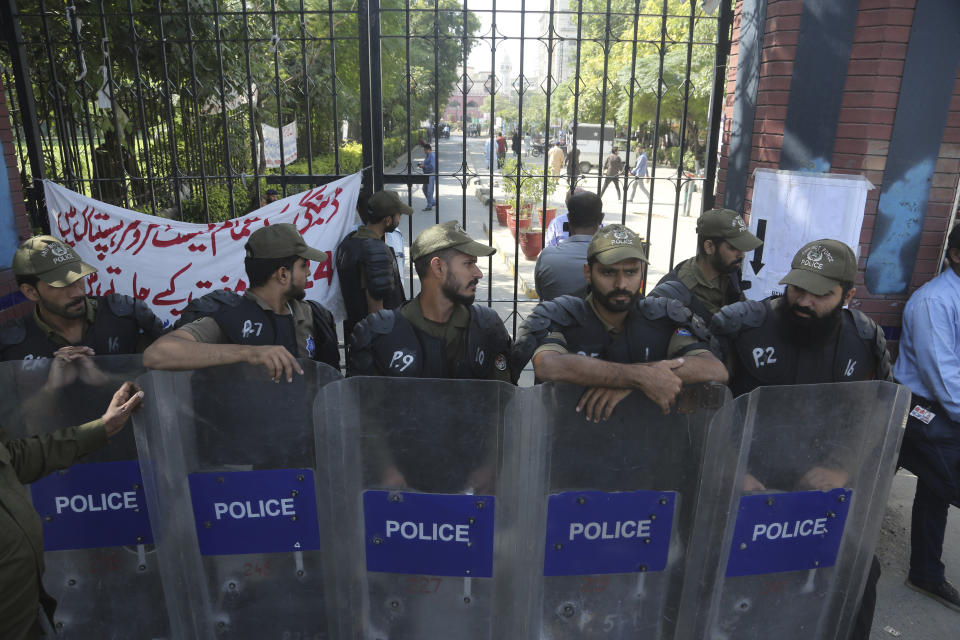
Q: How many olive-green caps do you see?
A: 7